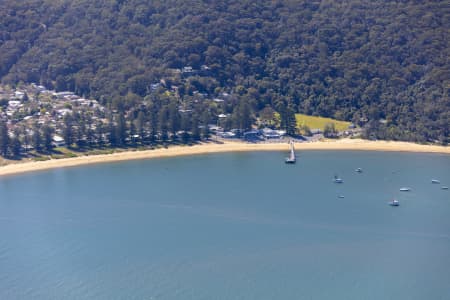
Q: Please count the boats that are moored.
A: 7